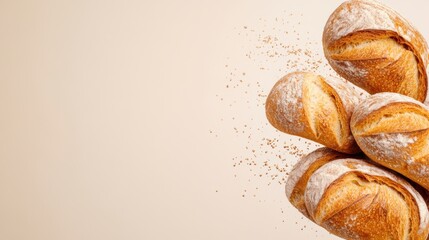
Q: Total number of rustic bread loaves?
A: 5